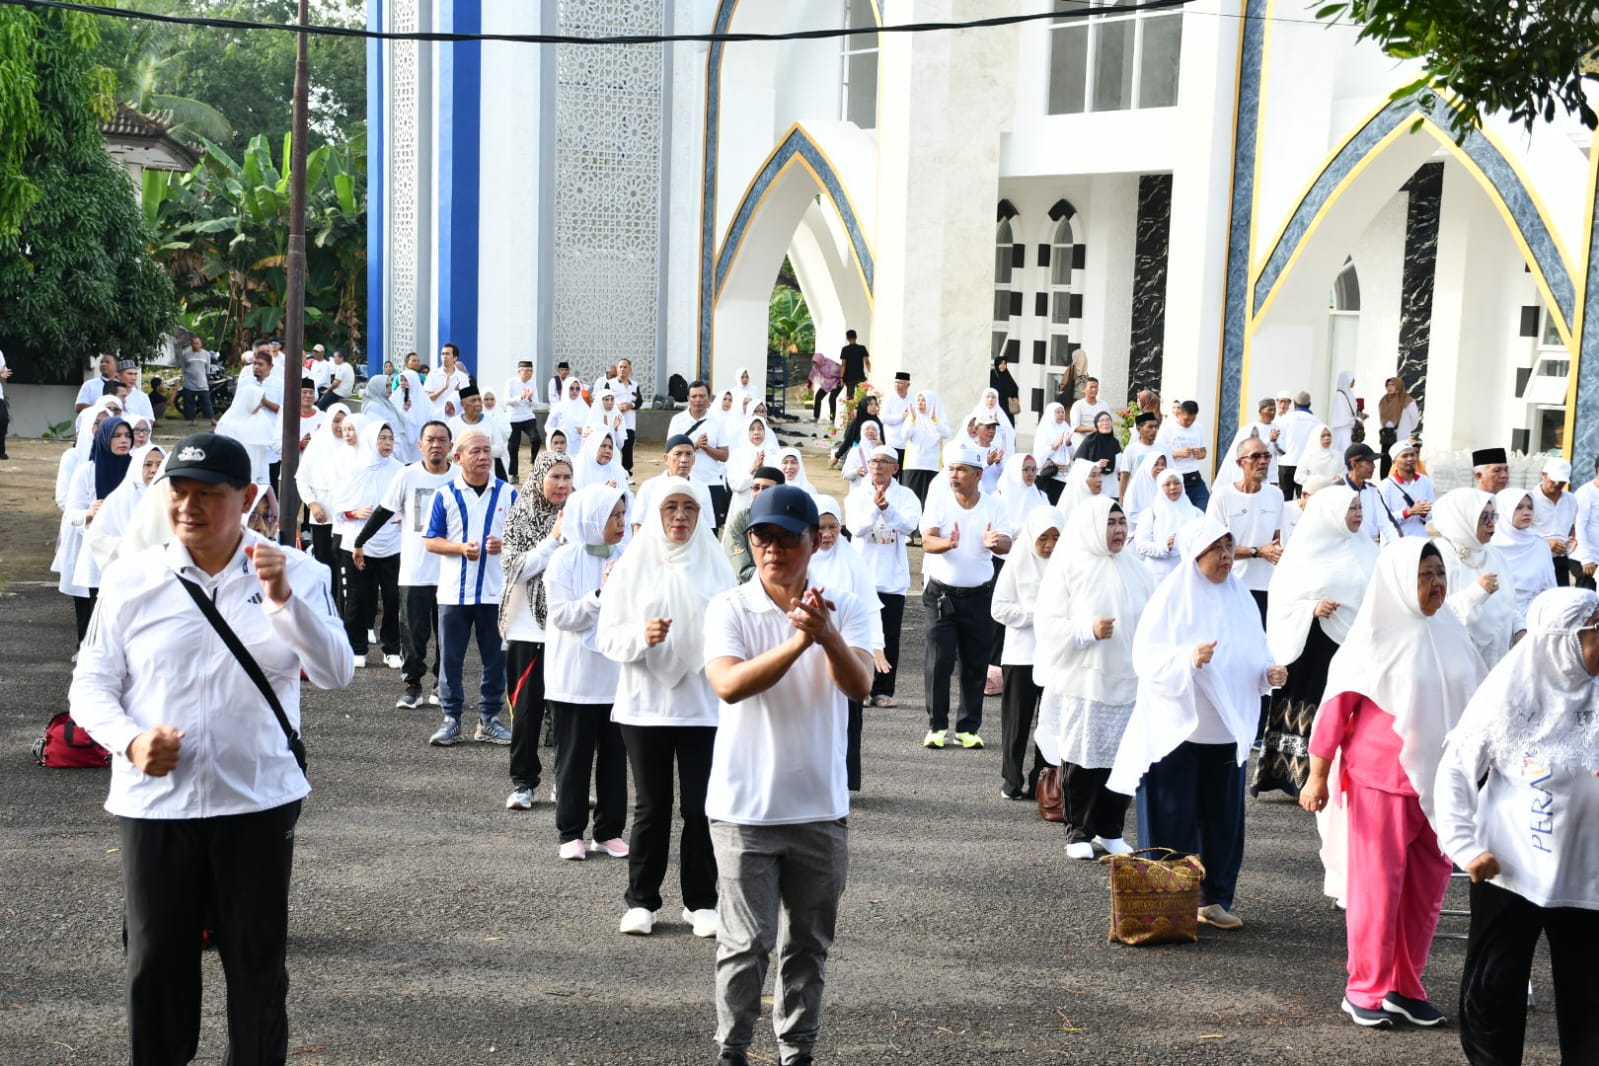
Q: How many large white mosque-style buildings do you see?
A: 1